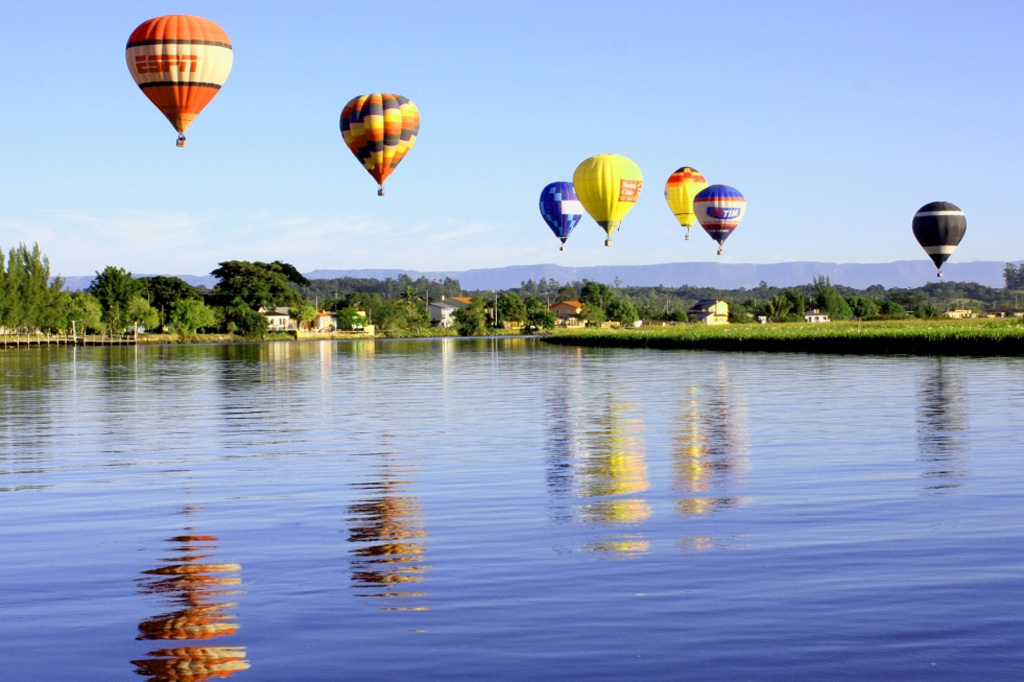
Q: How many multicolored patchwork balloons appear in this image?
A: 1